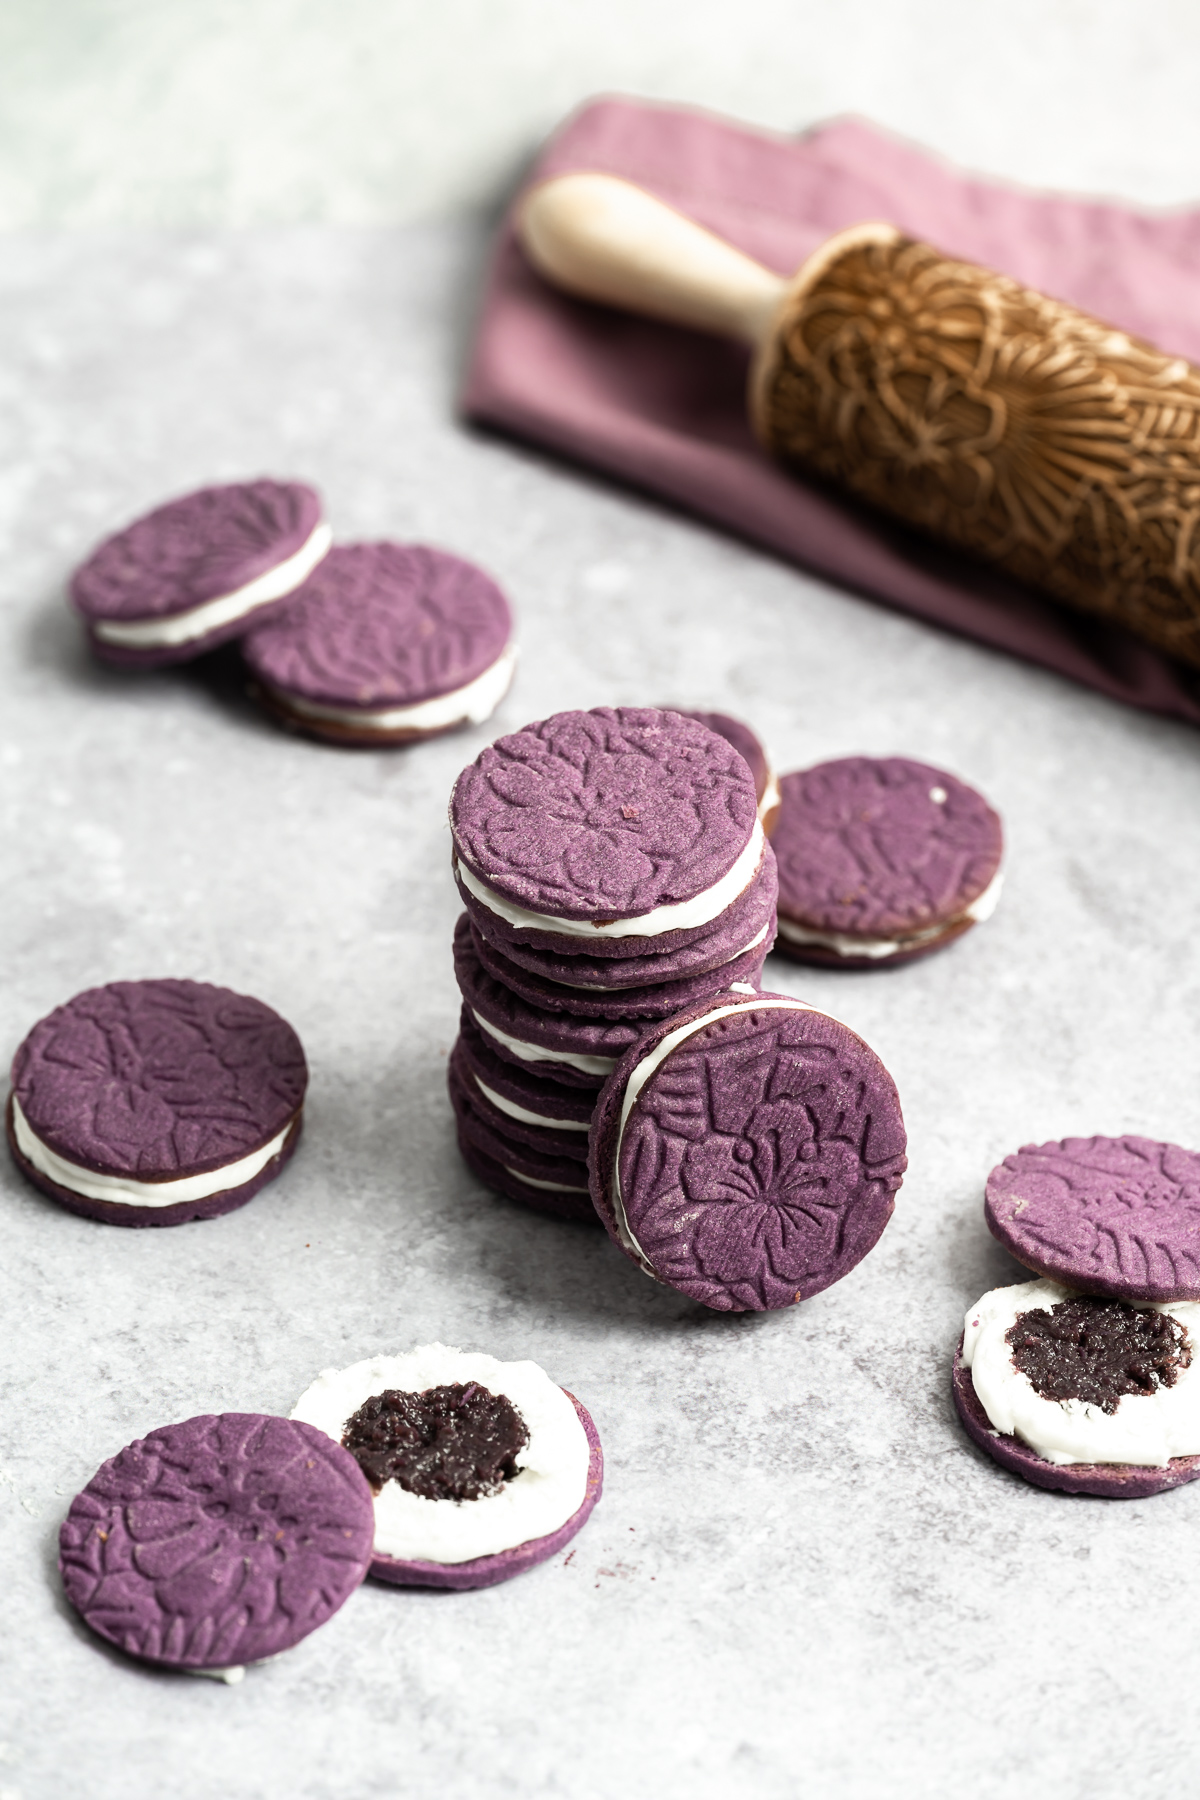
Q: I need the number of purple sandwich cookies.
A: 13